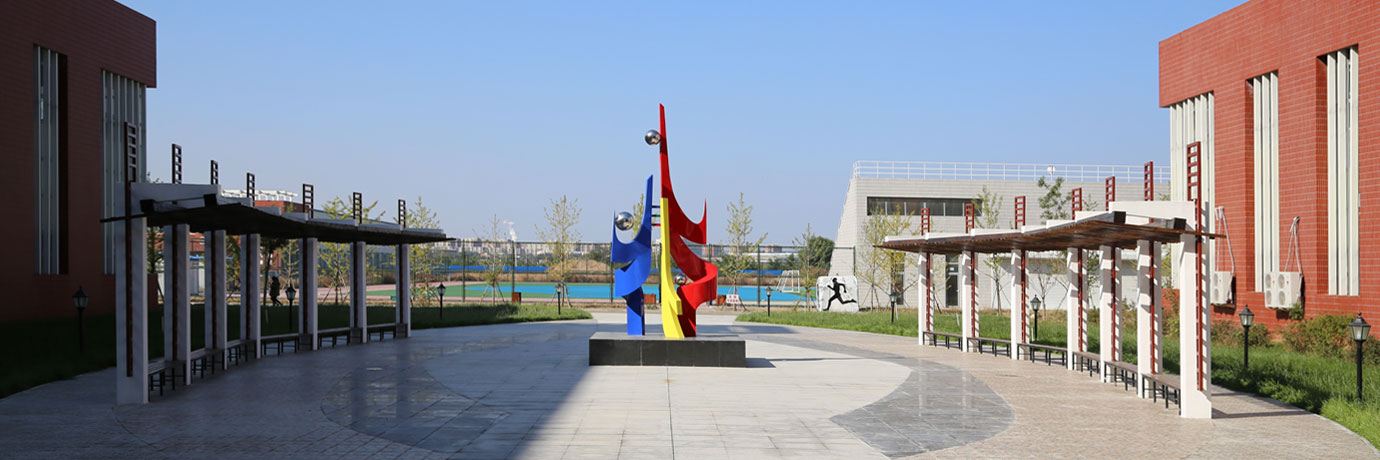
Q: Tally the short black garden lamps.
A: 9